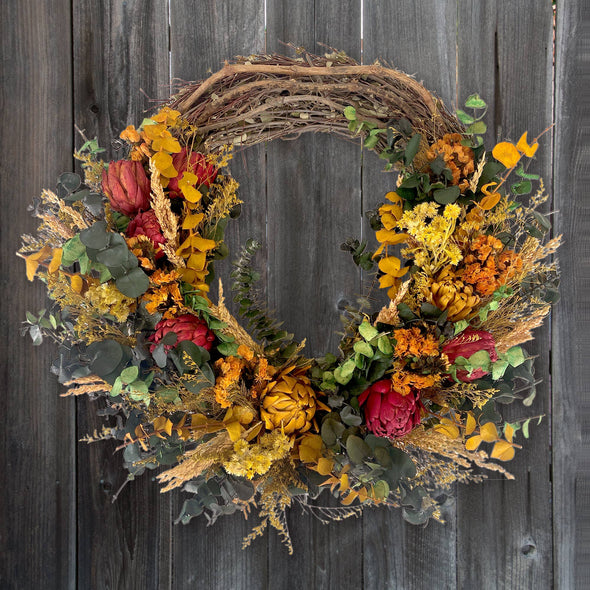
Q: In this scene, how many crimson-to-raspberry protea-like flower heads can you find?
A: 6